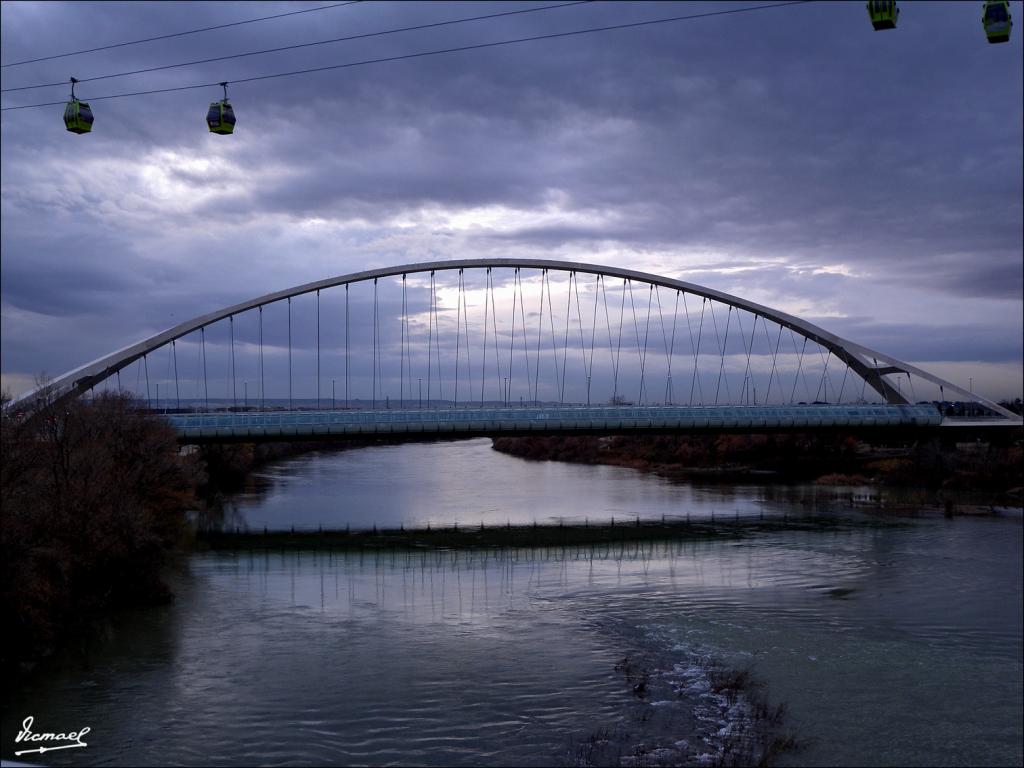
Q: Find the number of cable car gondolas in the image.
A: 4